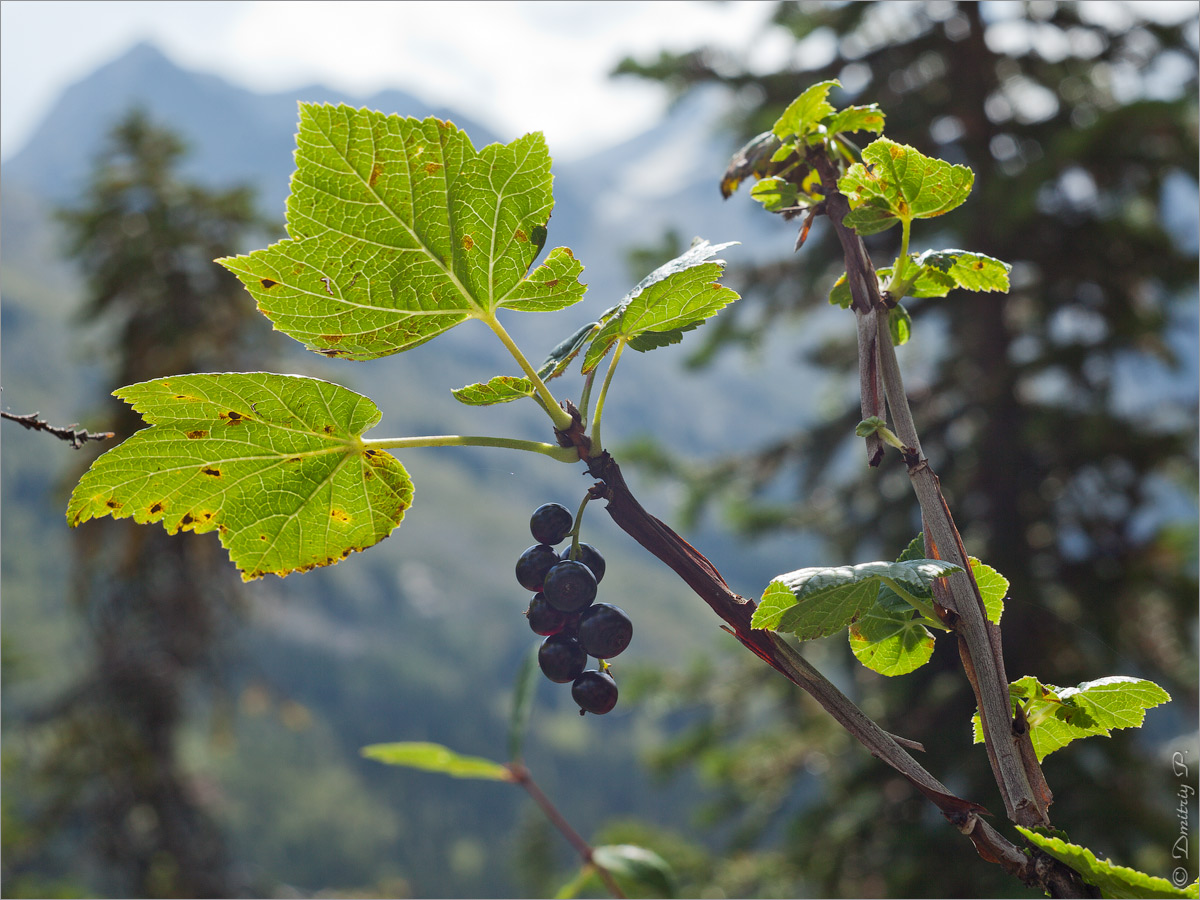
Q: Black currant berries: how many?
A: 8